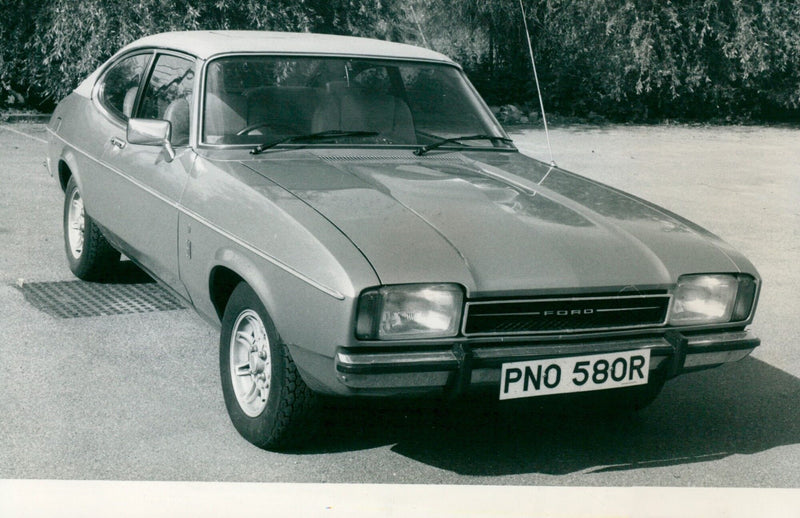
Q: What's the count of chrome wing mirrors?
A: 1